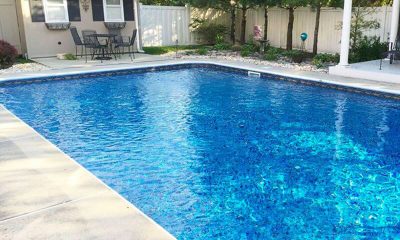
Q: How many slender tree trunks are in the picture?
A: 5